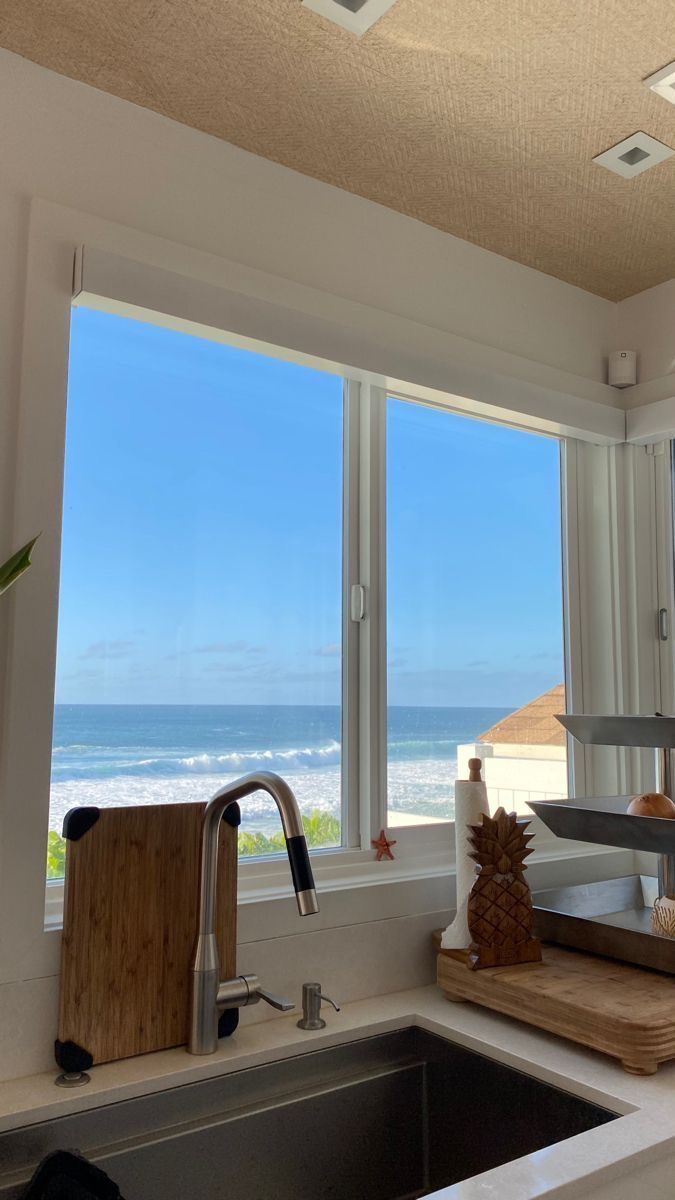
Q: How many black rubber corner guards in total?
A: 4